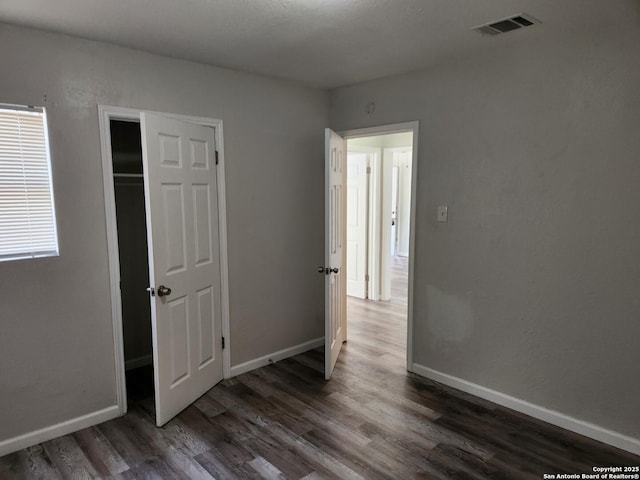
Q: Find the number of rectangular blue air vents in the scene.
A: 0